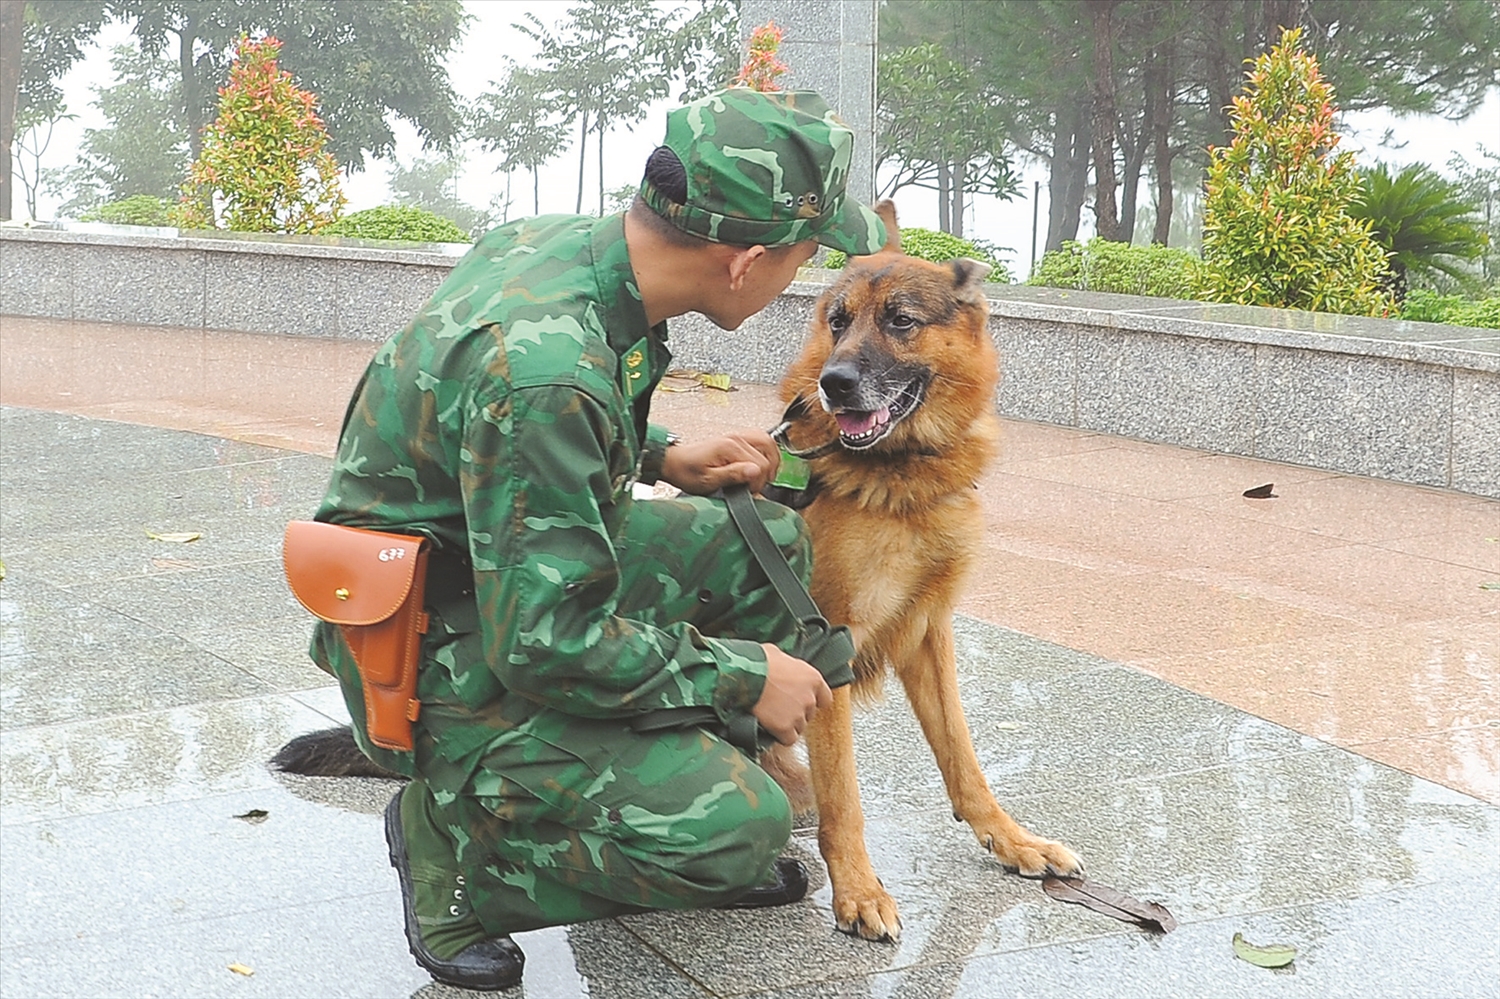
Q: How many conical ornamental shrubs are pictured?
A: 3